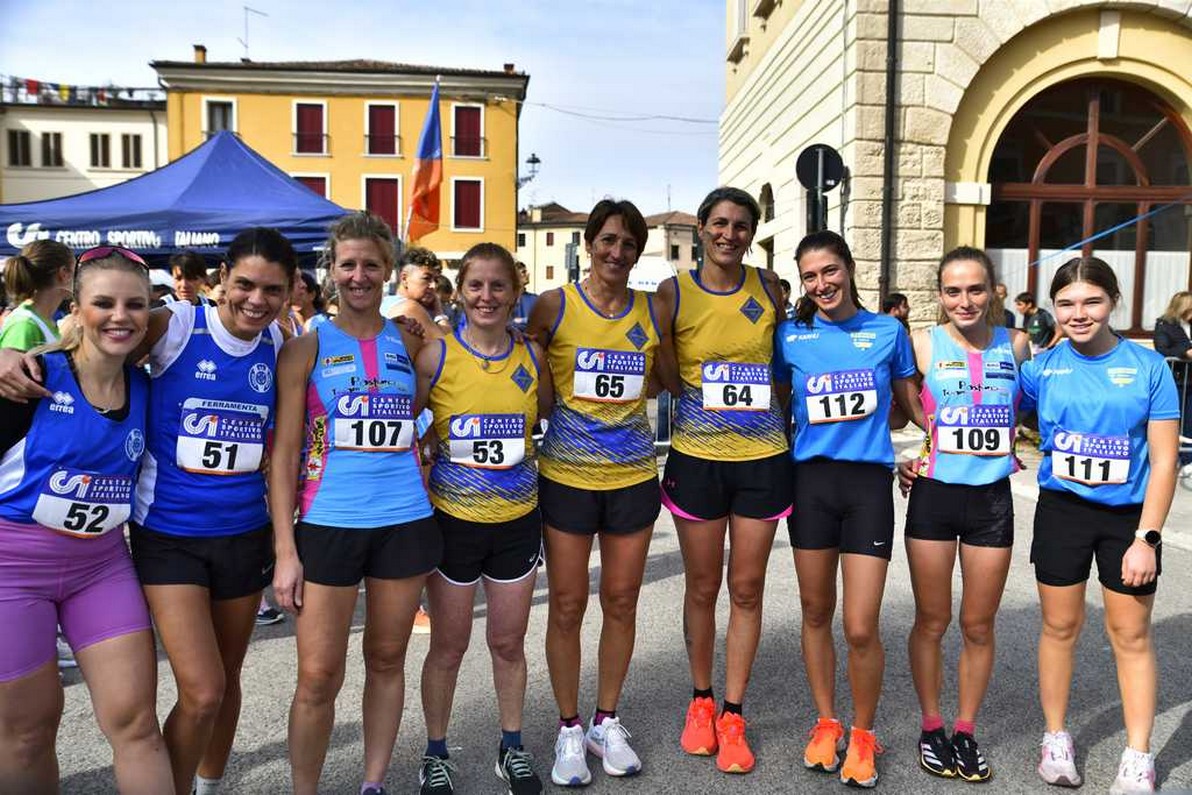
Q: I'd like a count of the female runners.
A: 9